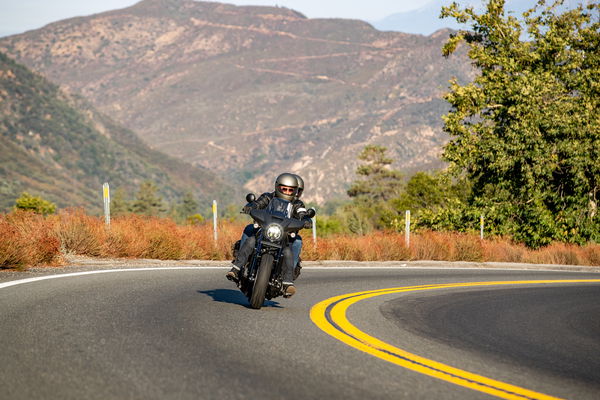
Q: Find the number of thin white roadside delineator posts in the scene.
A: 5